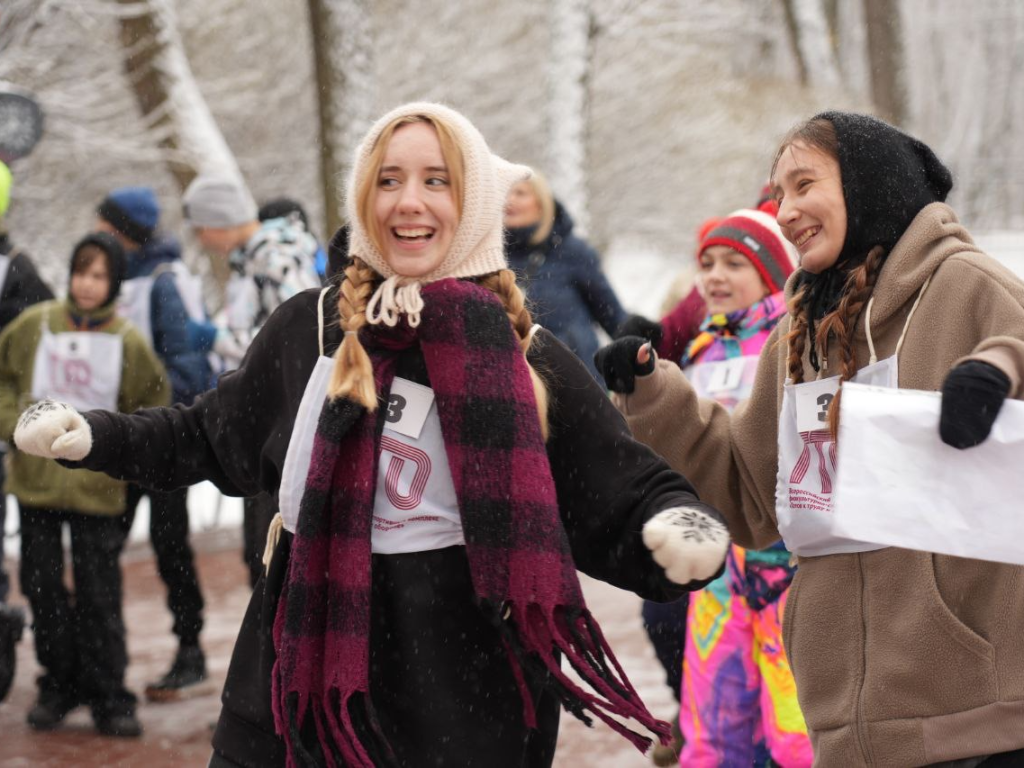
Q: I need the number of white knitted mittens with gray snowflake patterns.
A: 2